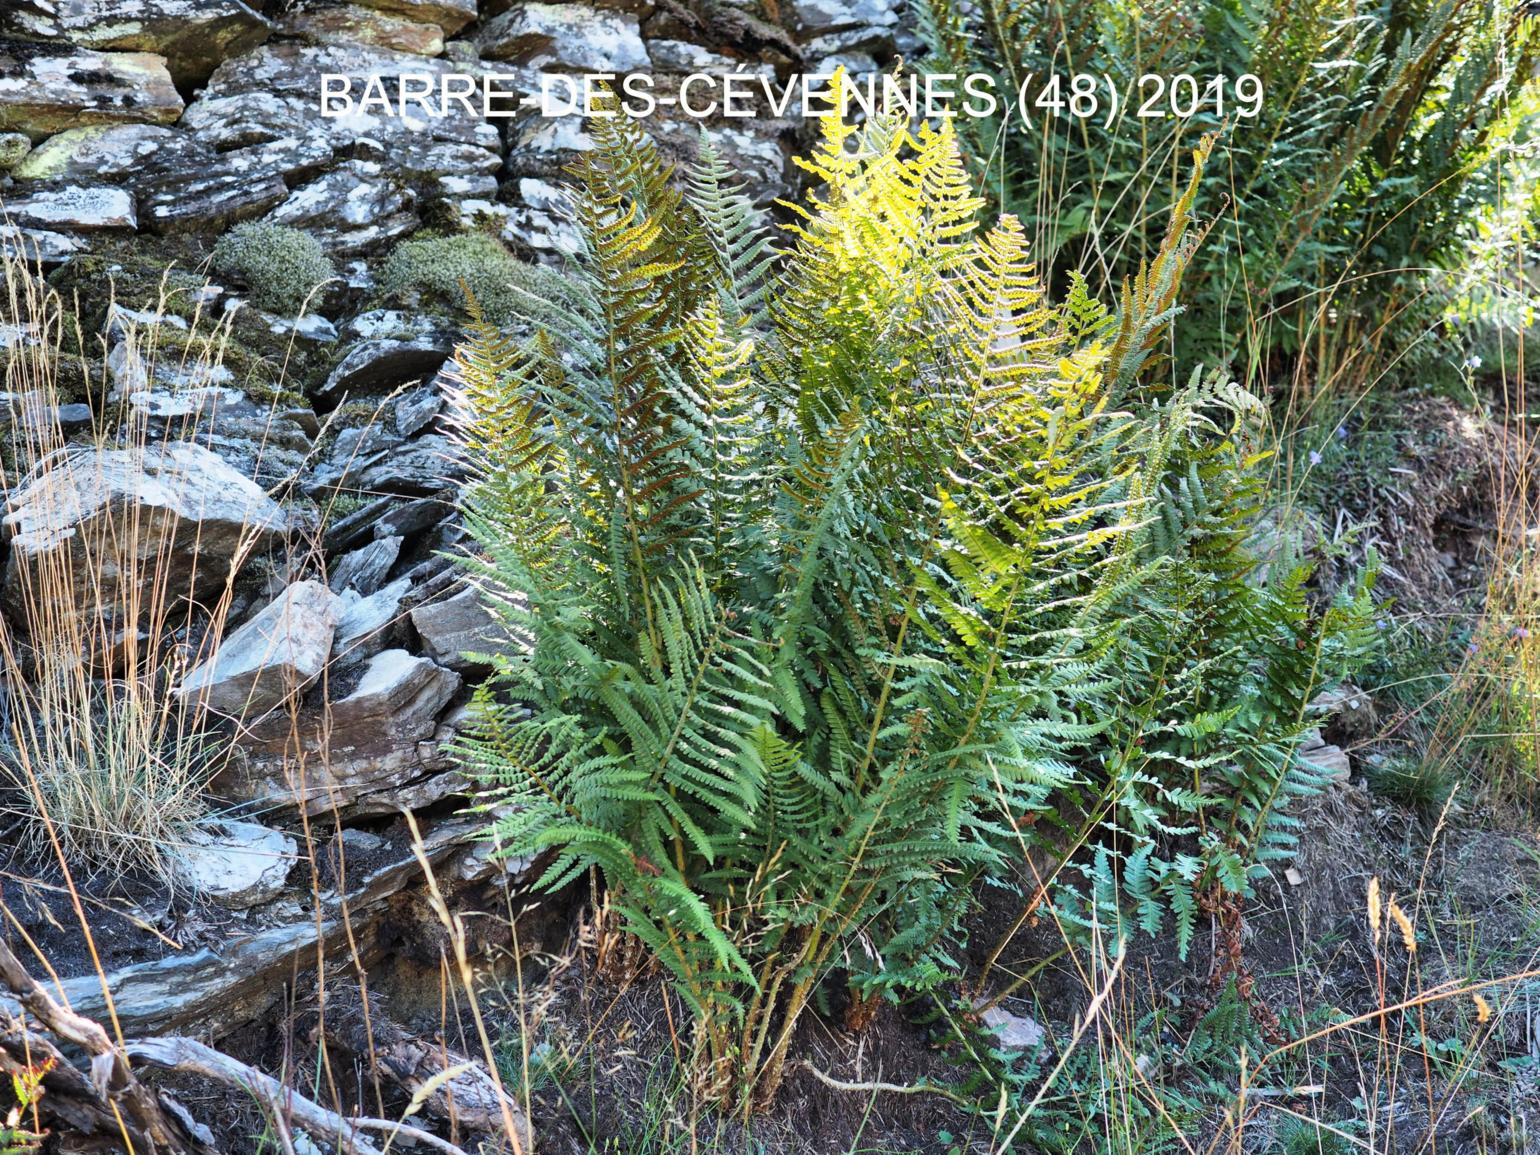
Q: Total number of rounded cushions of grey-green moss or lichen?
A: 2